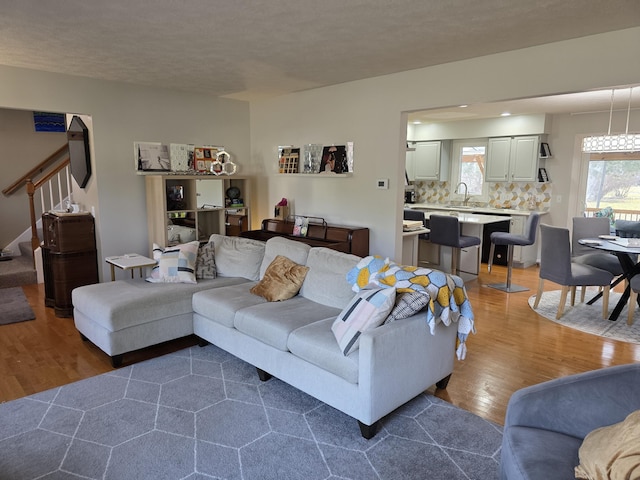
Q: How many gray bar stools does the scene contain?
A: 3